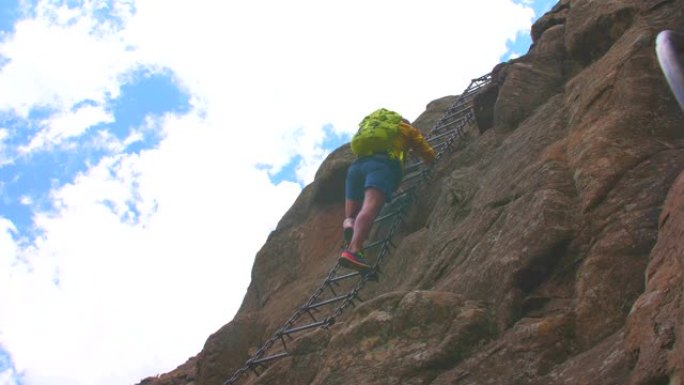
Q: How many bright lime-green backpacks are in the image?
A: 1